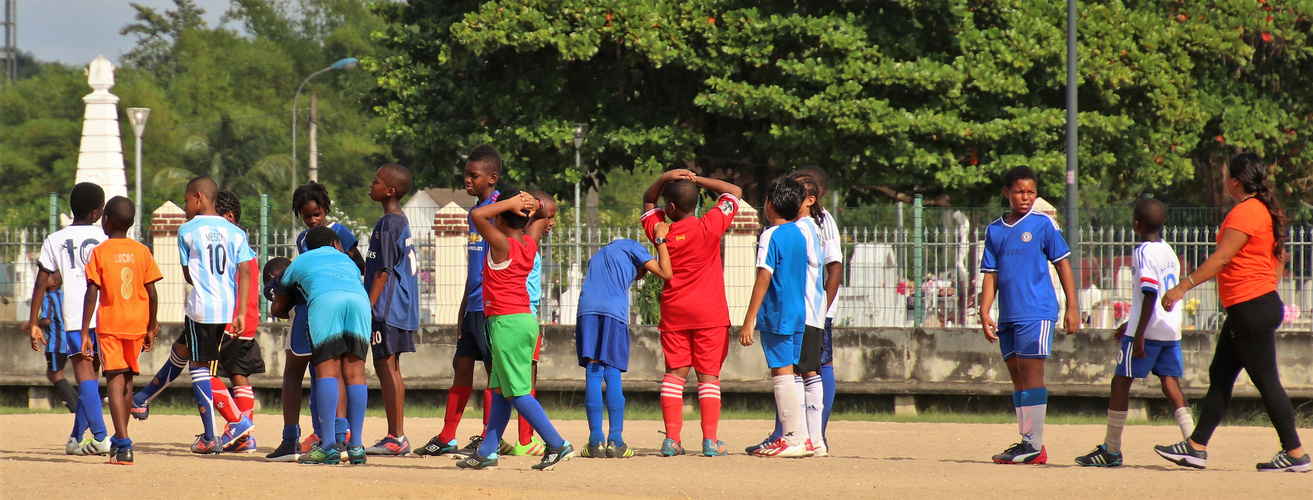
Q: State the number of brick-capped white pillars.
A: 4